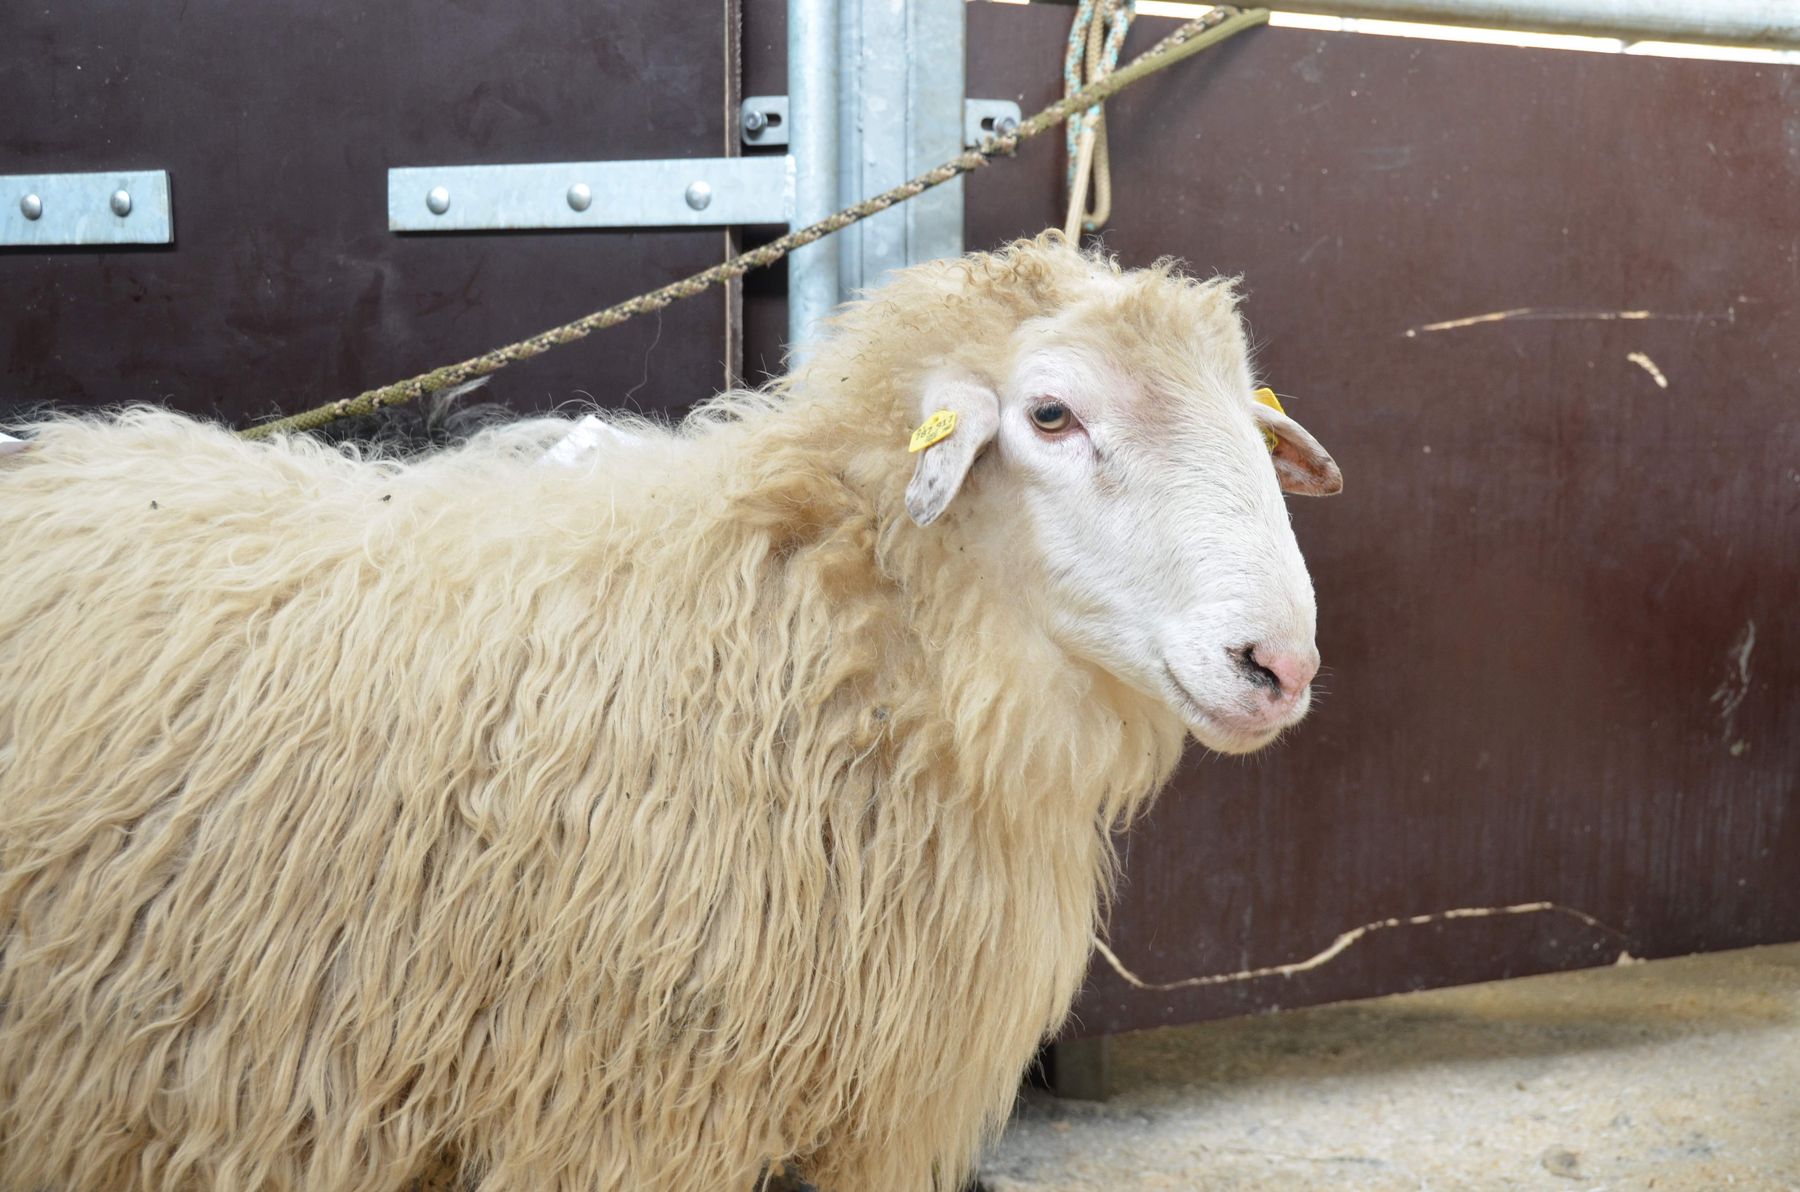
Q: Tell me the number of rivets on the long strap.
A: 3